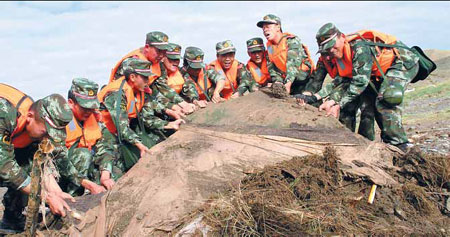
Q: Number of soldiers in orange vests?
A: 11